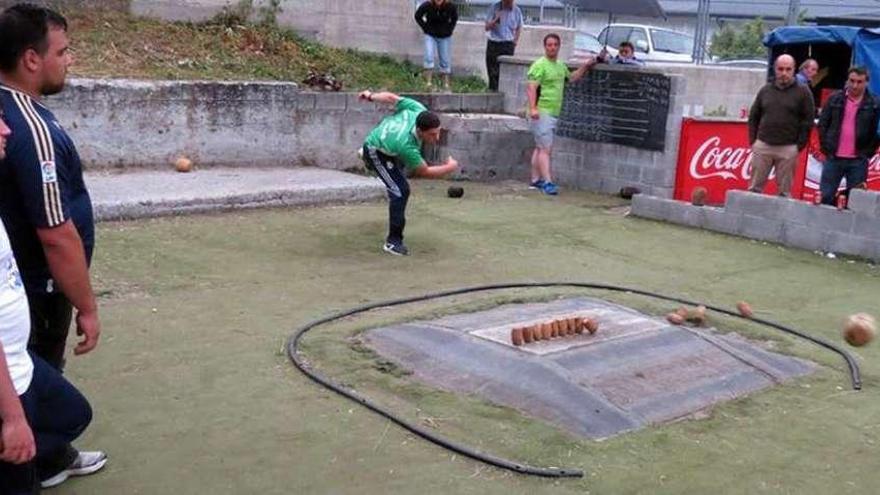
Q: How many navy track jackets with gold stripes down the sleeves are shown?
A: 1